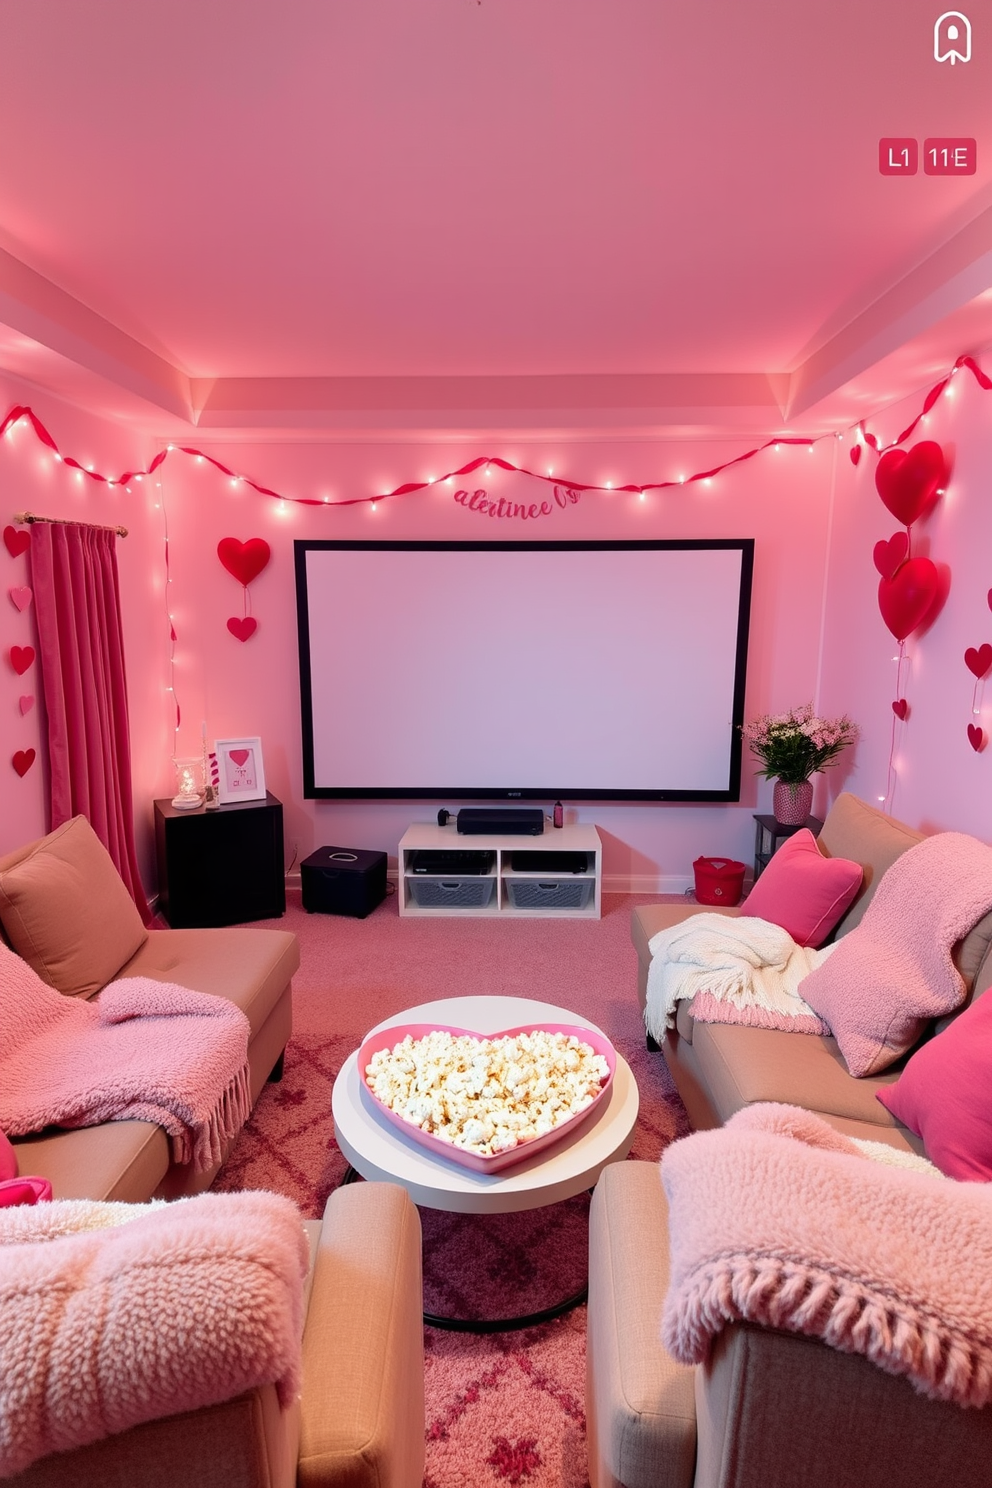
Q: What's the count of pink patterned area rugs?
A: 1